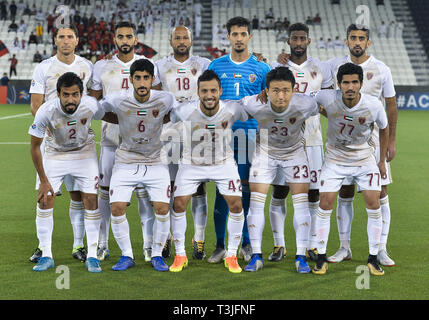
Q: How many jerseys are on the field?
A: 11